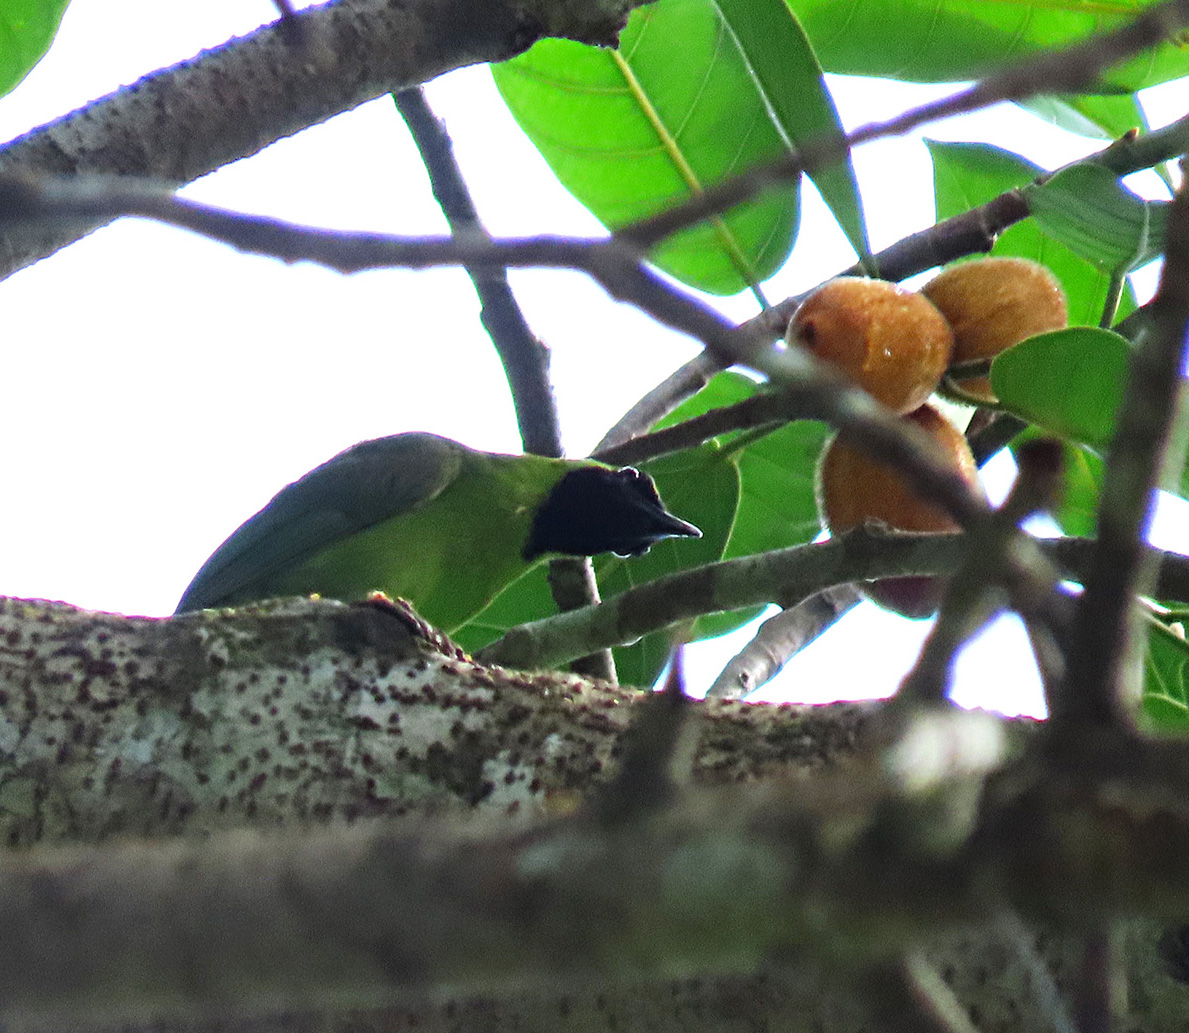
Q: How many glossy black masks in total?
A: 1